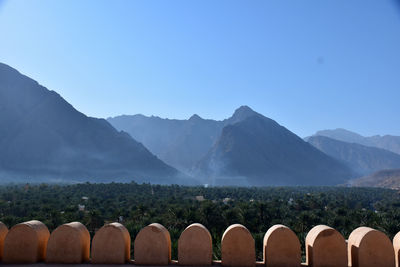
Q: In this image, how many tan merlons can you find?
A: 11